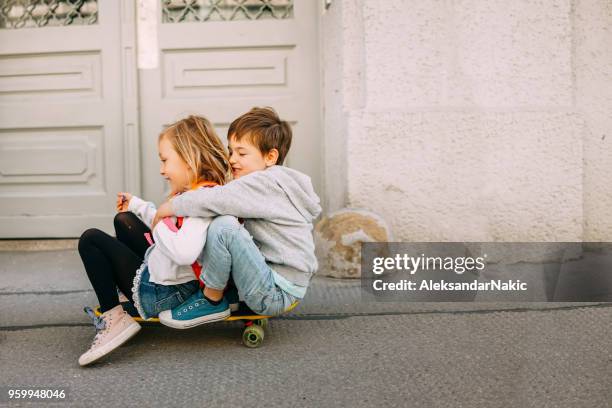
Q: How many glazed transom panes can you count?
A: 2